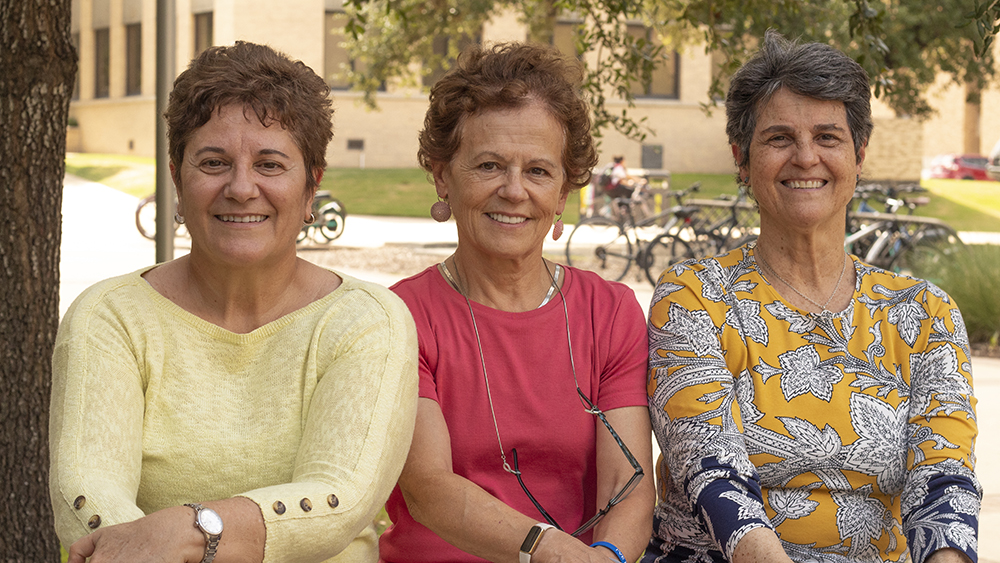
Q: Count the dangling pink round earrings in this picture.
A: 2